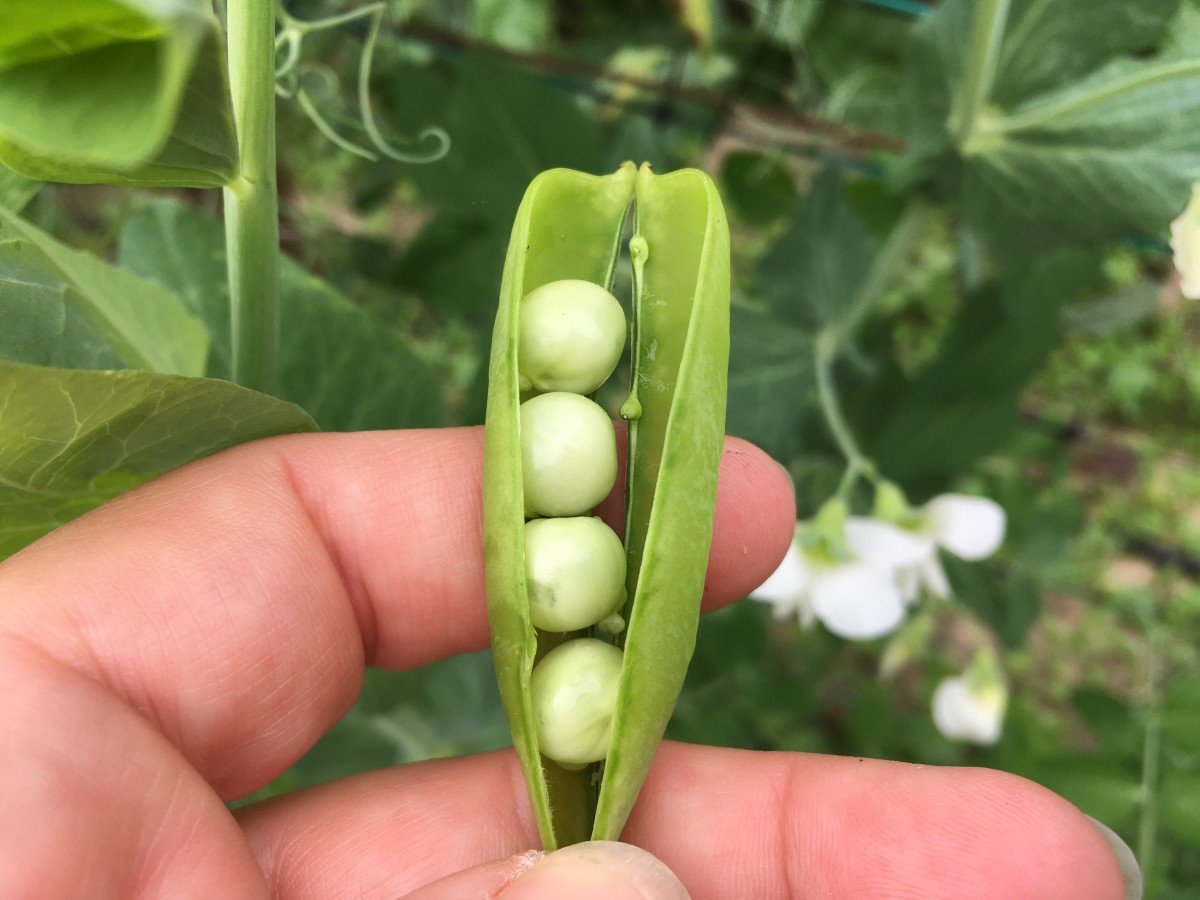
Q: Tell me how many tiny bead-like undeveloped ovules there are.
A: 3